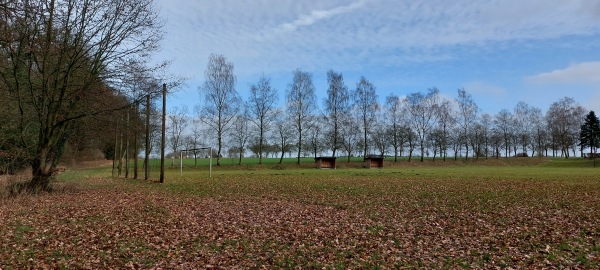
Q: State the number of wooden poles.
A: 6